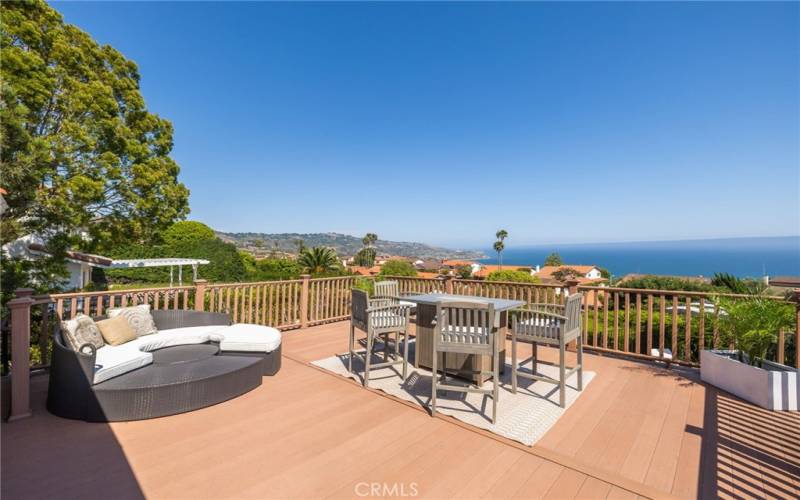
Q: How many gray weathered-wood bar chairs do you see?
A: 4